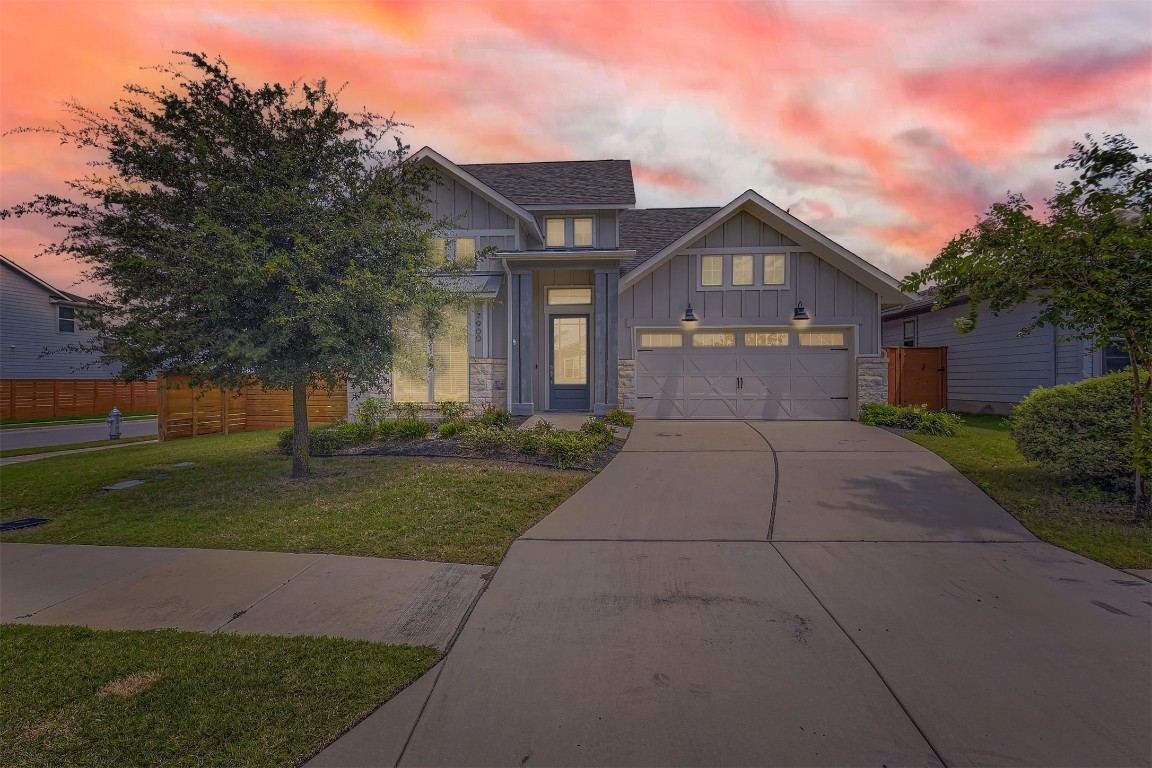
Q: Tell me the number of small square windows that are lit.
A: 7